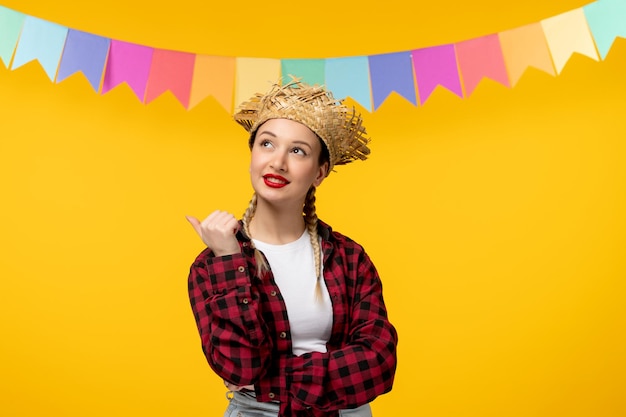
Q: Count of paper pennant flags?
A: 15